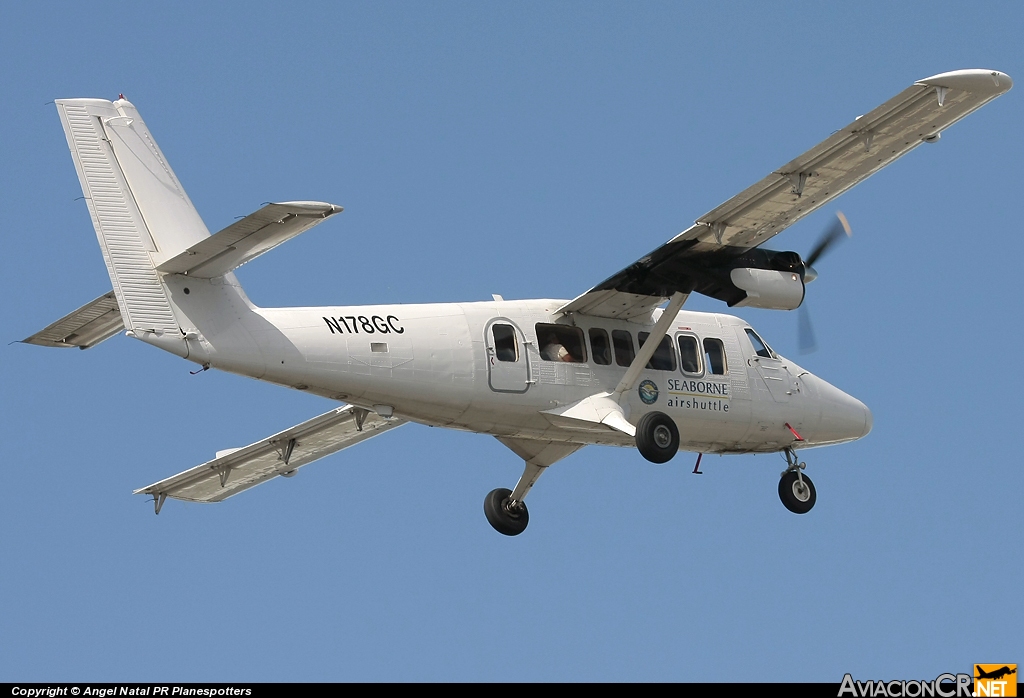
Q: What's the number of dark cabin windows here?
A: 7